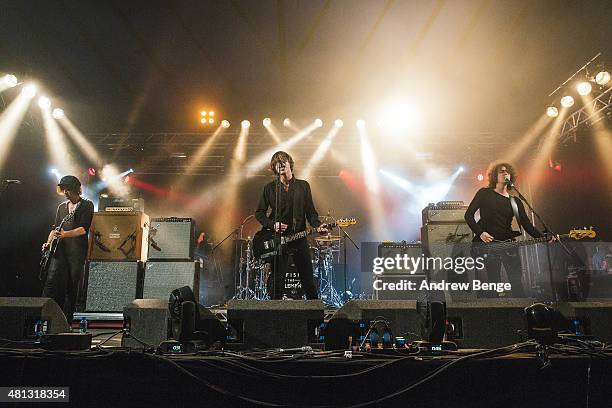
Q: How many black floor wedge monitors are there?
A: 6